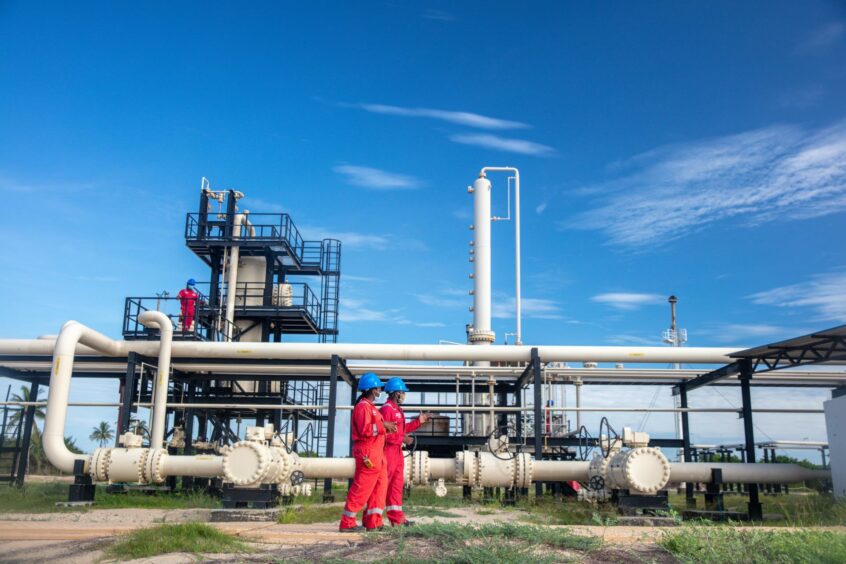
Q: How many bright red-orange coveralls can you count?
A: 3